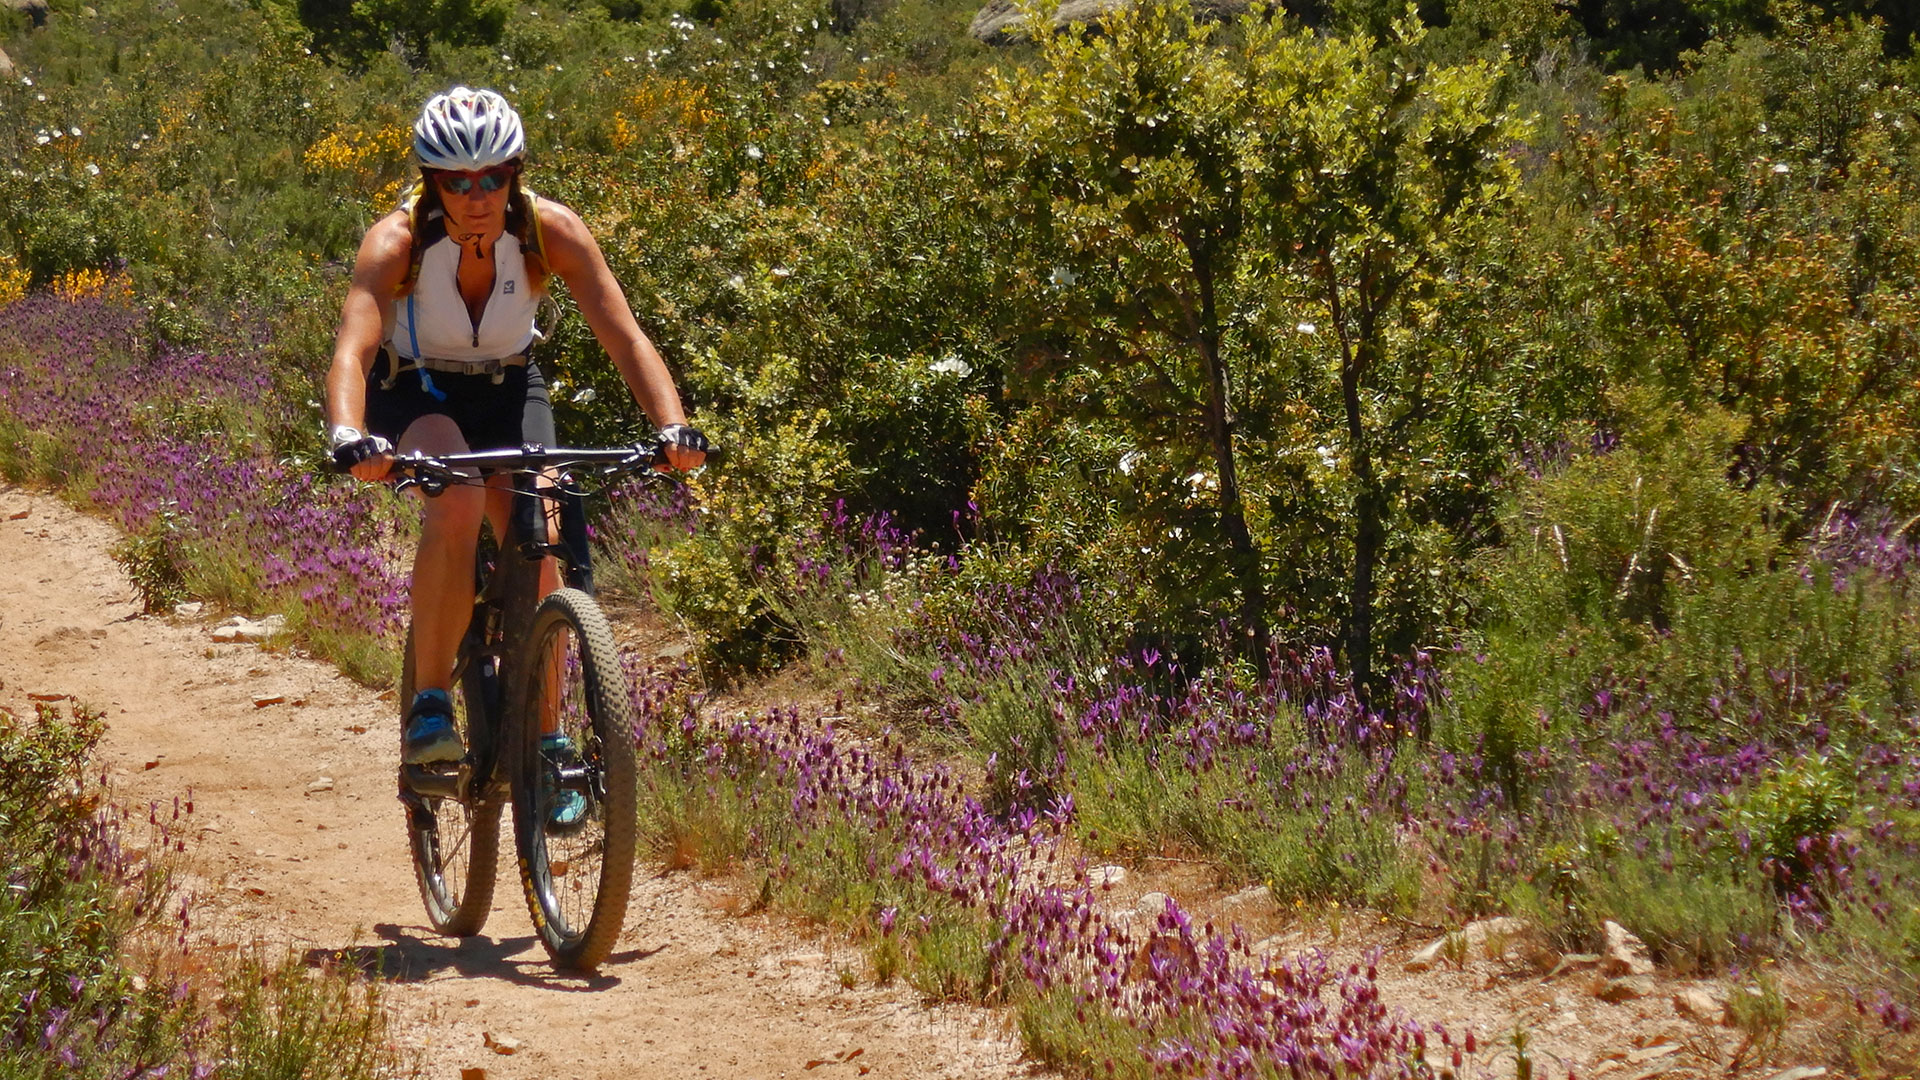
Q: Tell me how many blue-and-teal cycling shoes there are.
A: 2